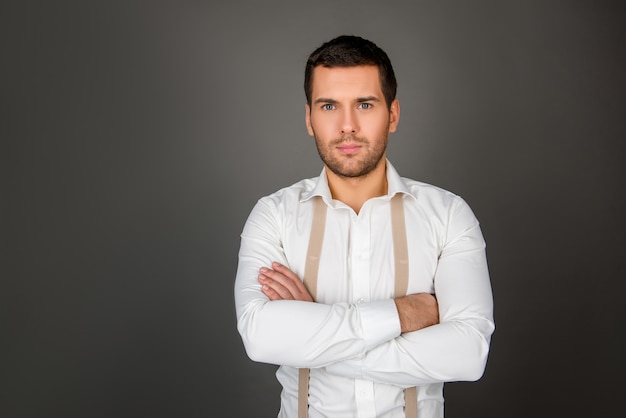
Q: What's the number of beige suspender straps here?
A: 2